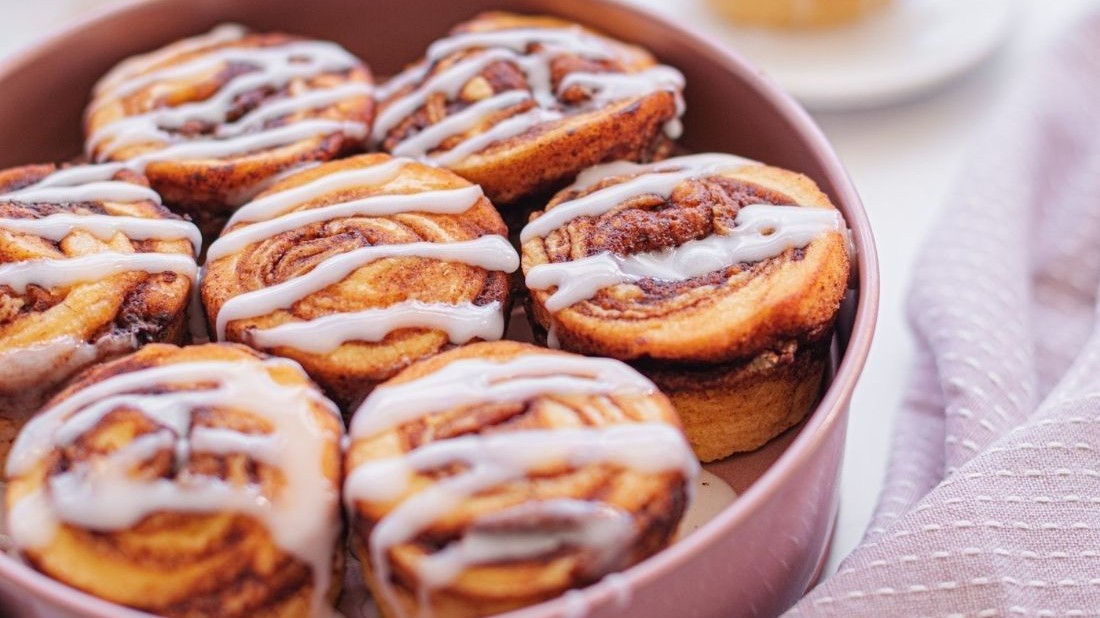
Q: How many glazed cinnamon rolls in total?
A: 7